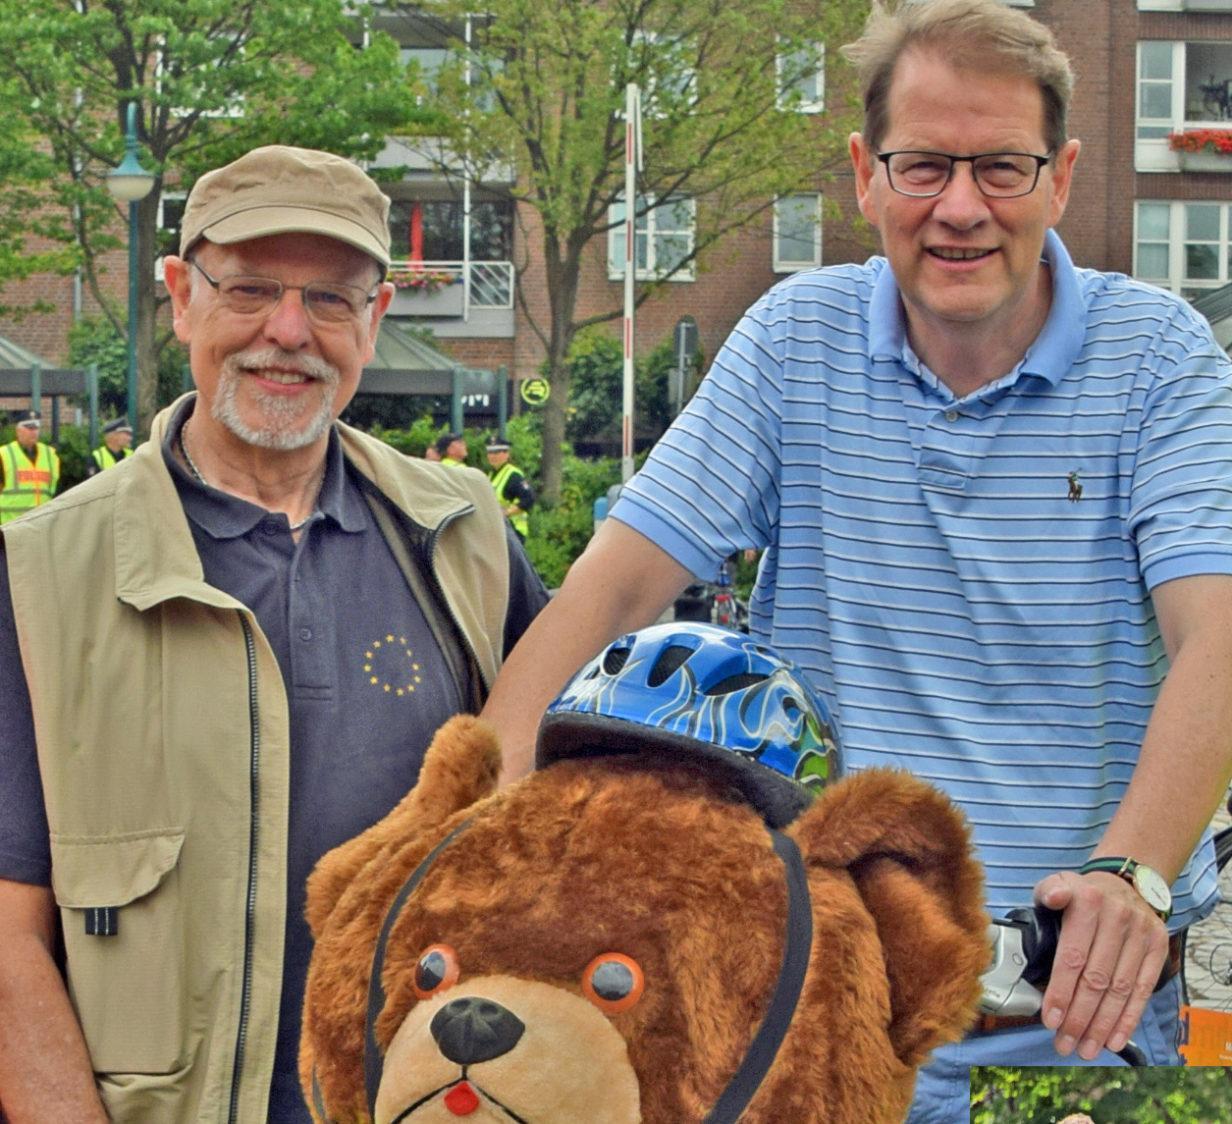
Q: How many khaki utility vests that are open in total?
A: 1